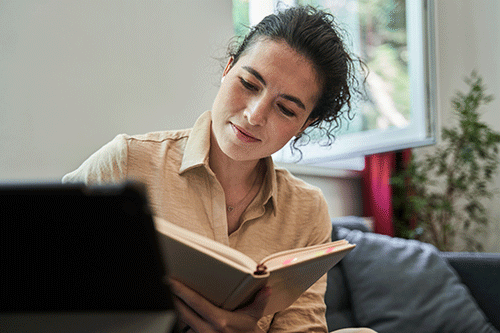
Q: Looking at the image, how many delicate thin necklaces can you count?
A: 1